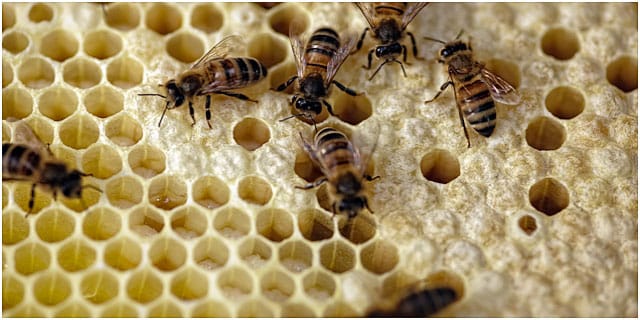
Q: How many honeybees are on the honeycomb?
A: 7